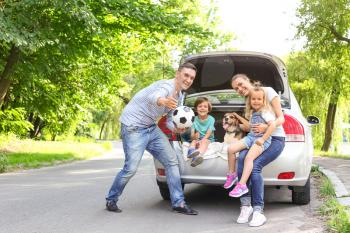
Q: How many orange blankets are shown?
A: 0